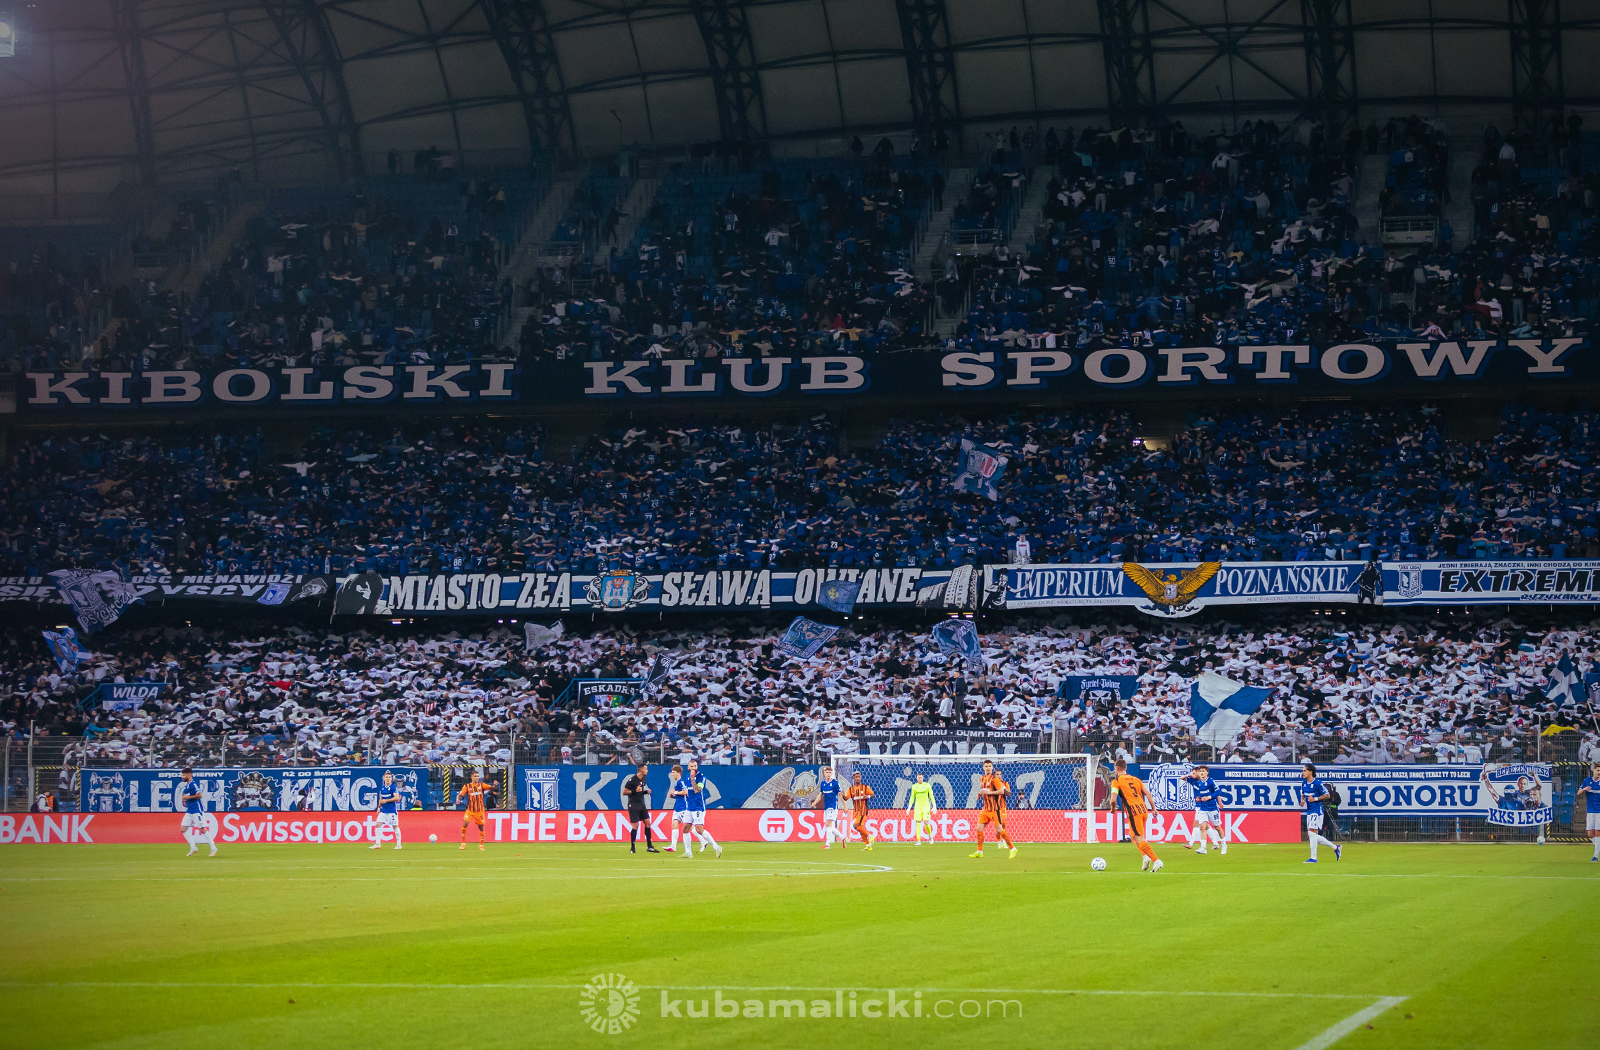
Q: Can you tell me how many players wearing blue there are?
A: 9